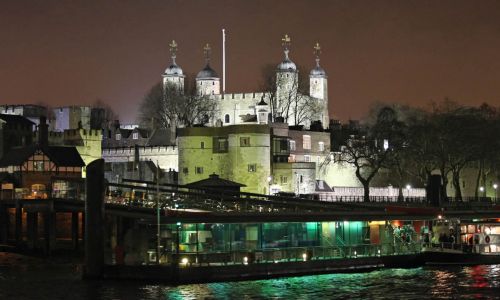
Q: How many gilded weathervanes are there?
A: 4